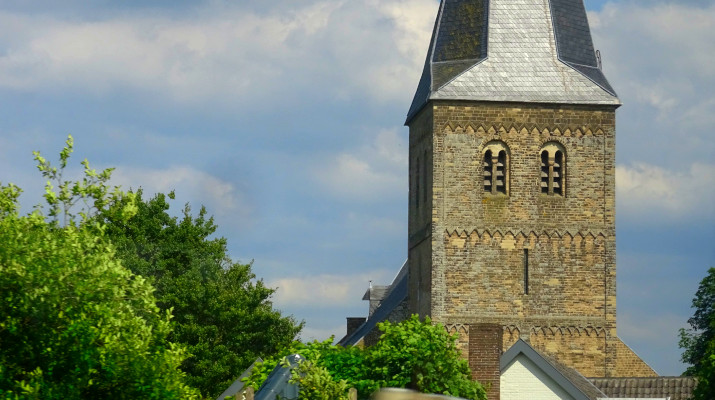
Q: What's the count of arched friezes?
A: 3